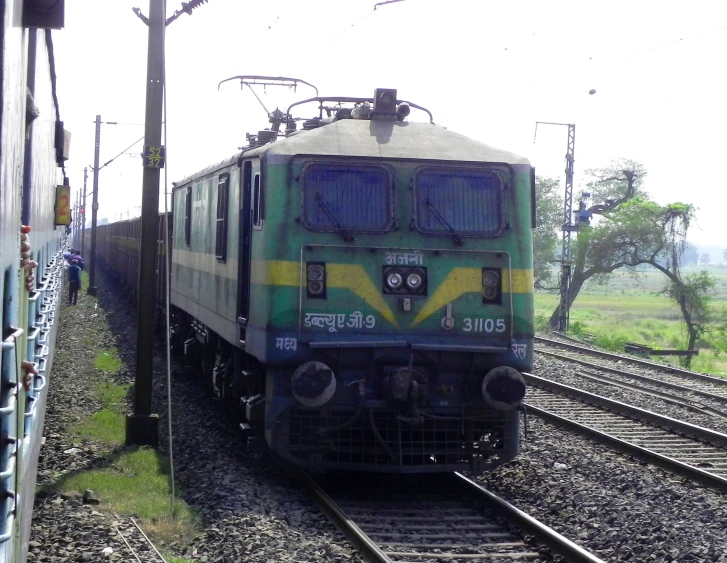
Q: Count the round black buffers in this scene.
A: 2